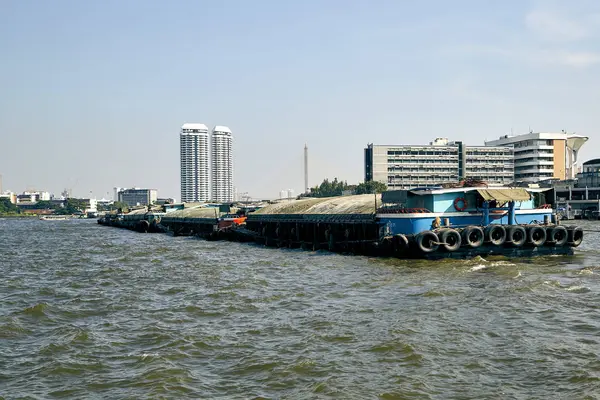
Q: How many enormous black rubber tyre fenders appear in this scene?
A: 9